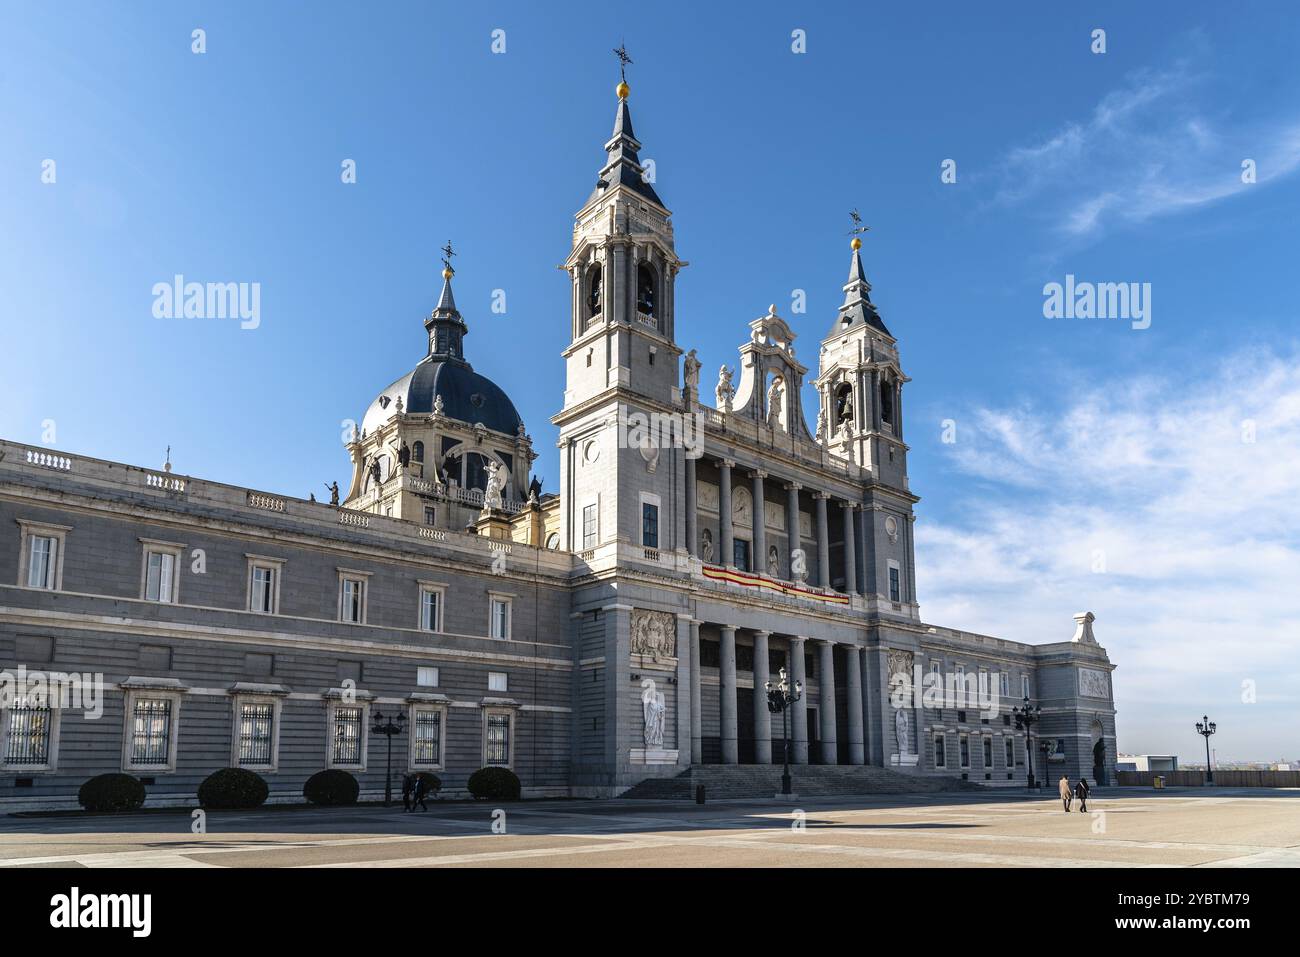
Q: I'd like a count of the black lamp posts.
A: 5